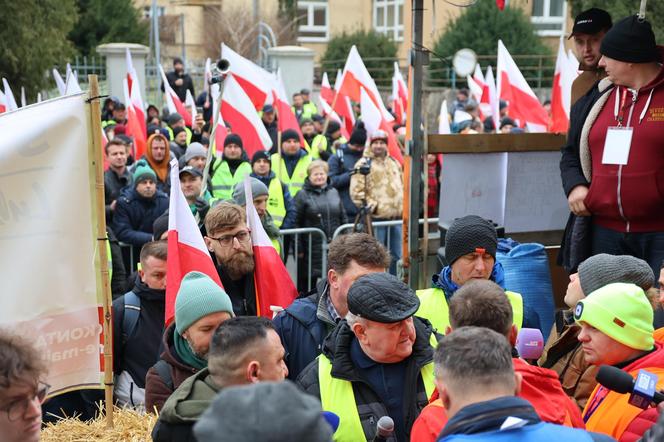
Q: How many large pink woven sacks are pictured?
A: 0